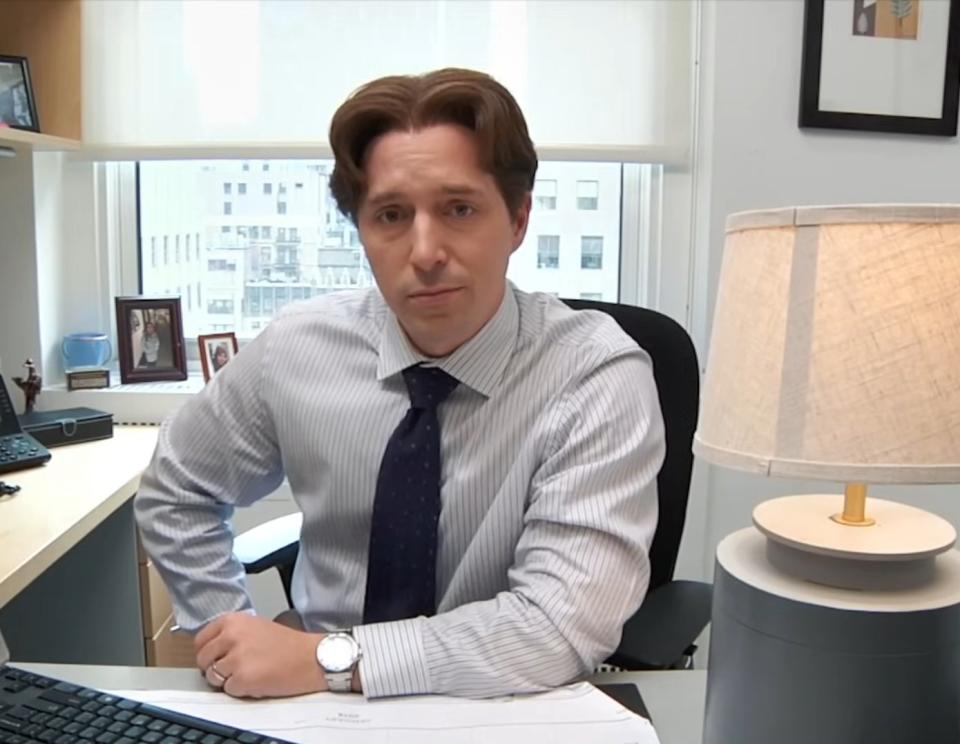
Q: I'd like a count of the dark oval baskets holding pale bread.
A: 0